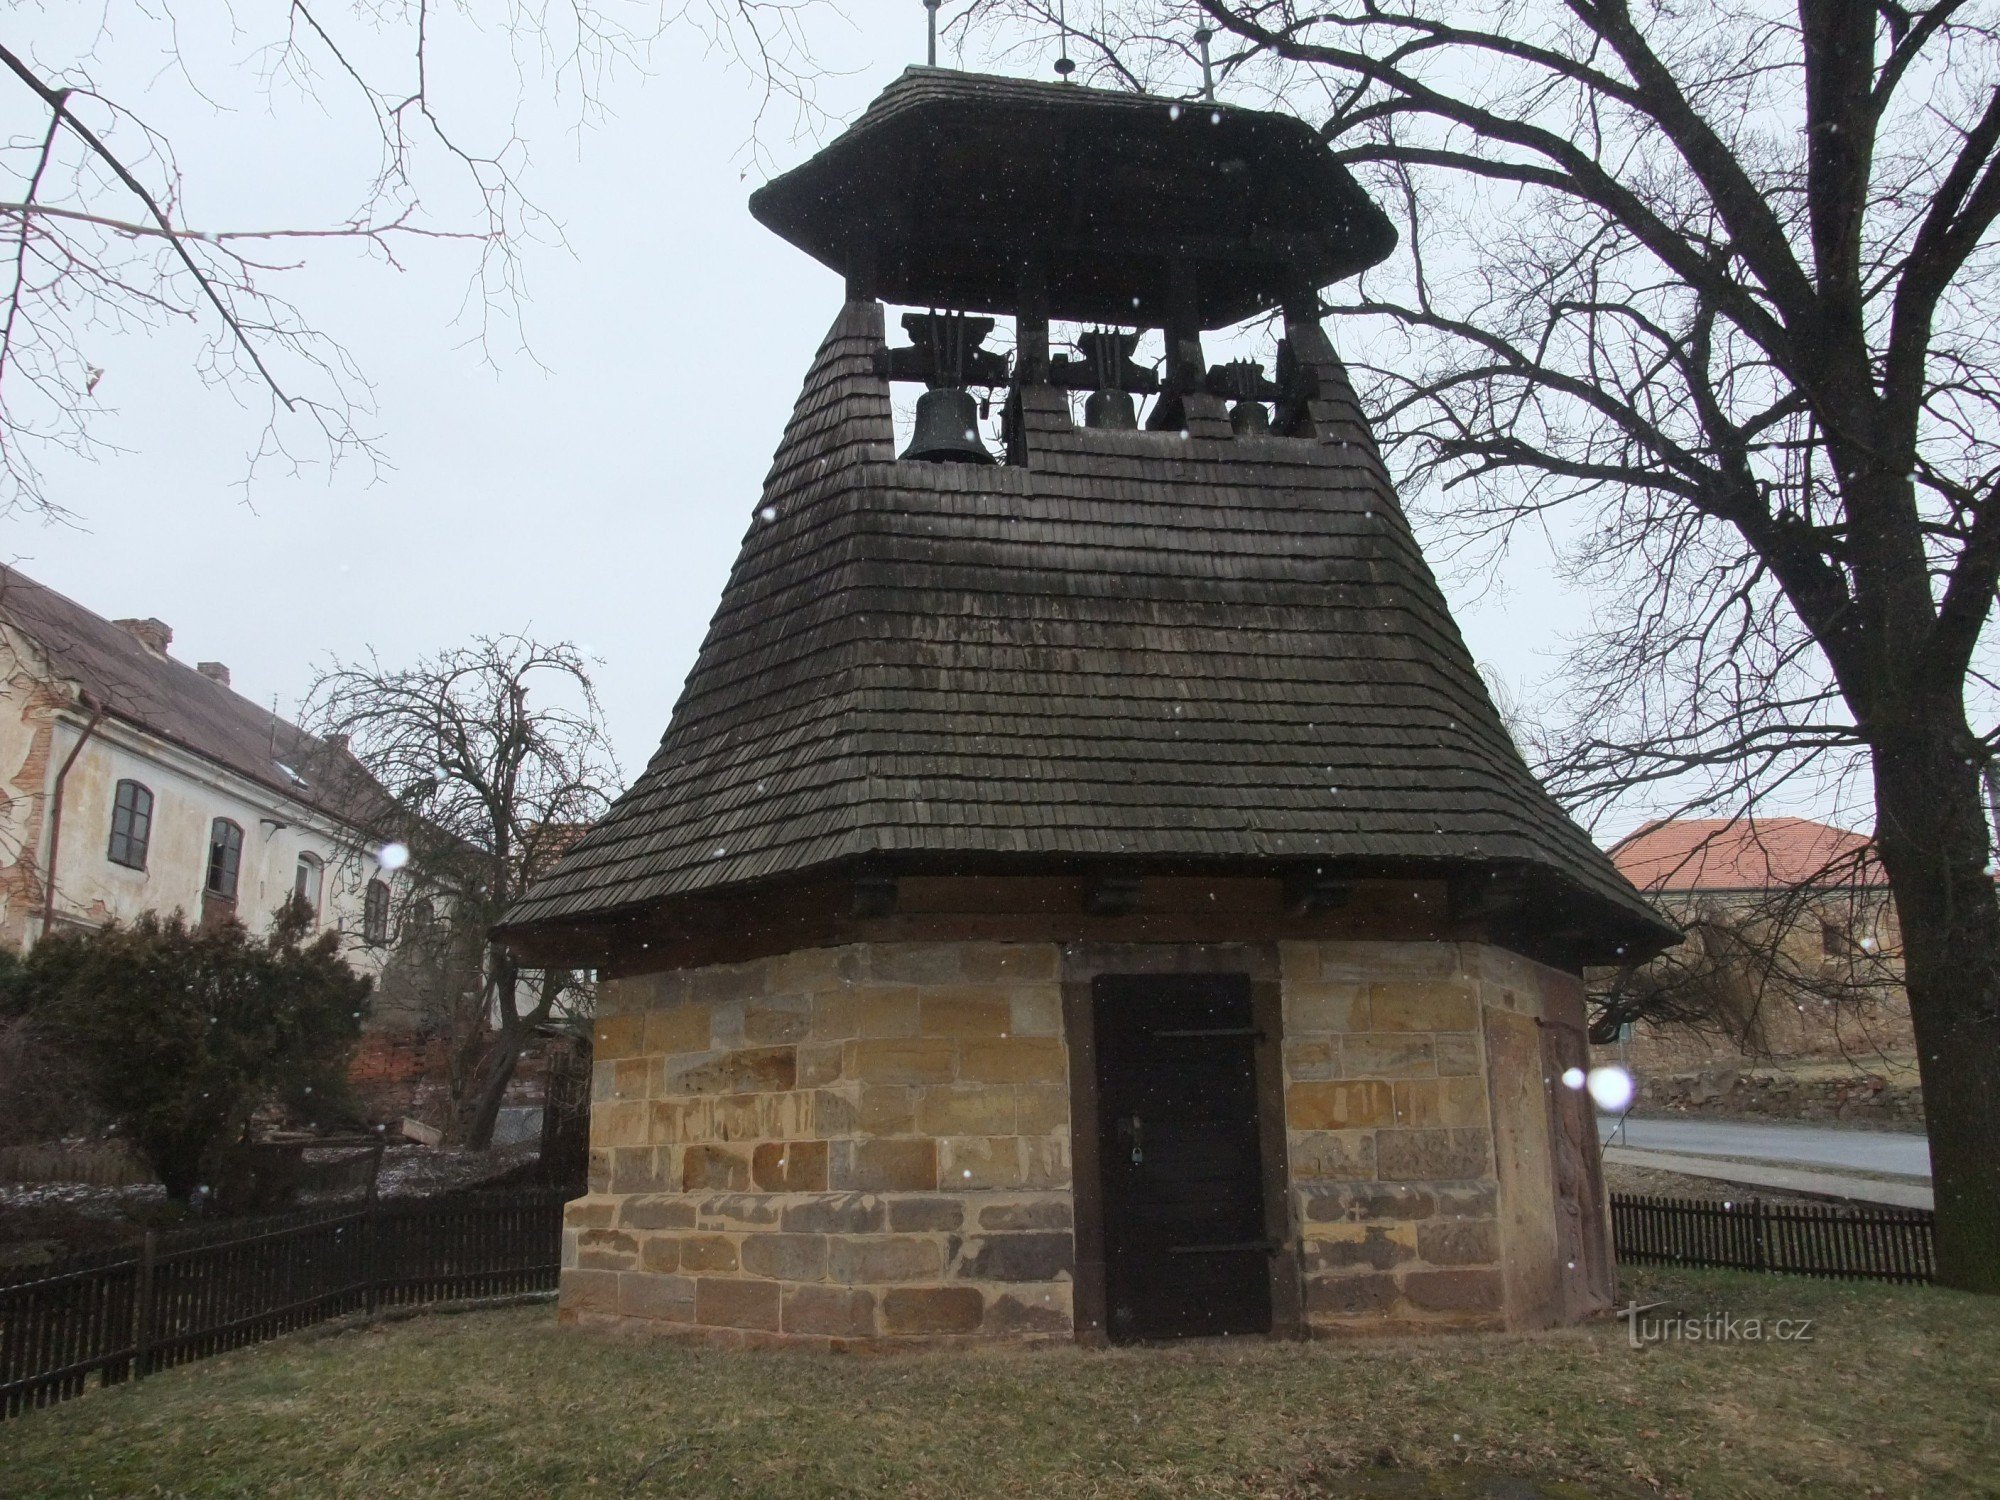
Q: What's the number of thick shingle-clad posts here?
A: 4